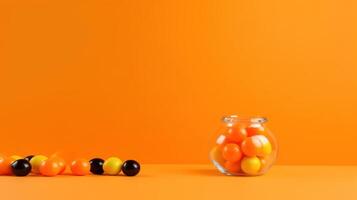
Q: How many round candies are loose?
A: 11